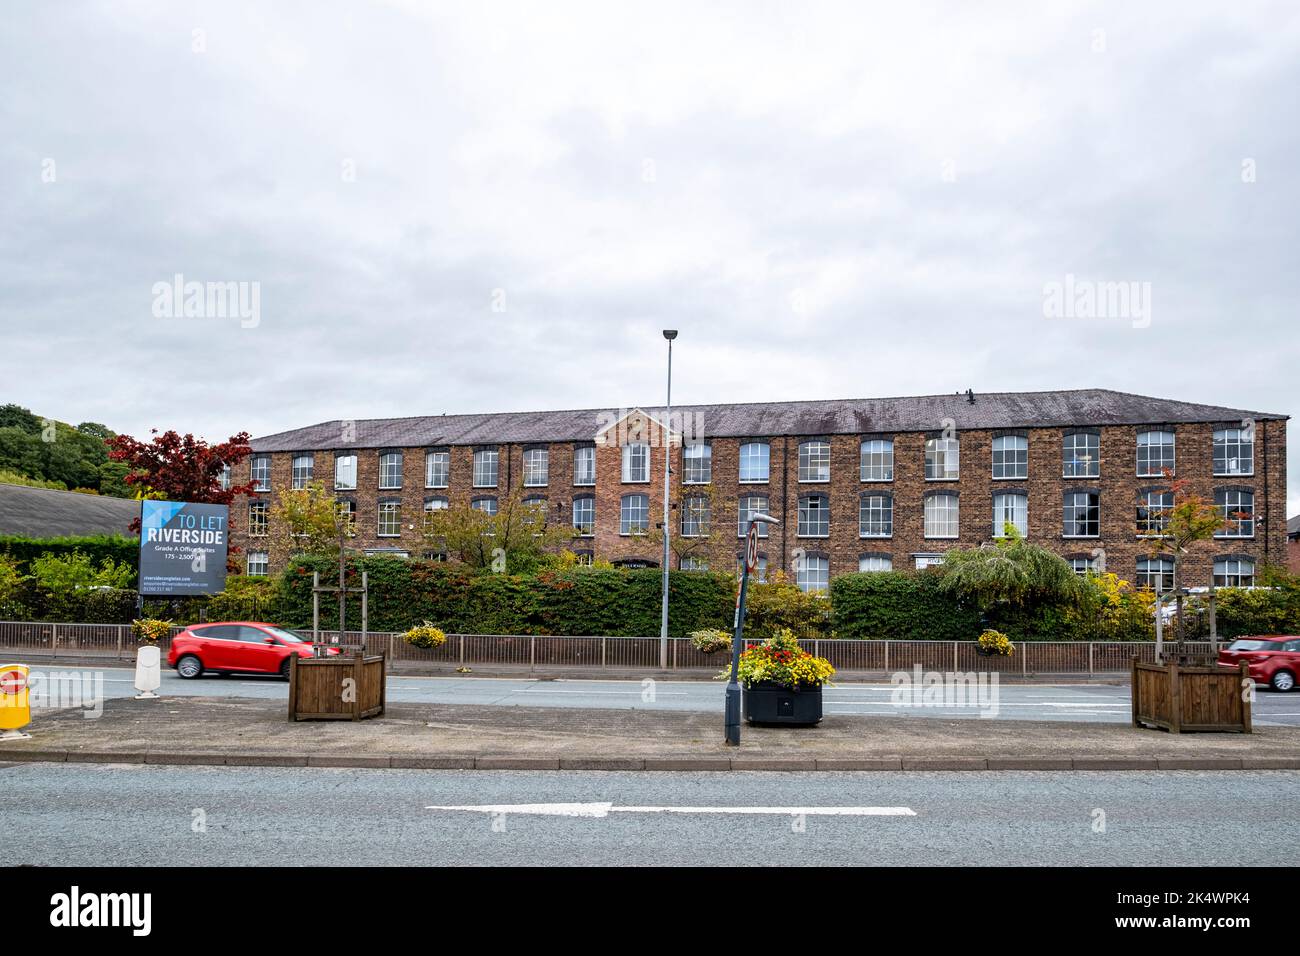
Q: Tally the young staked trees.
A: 2